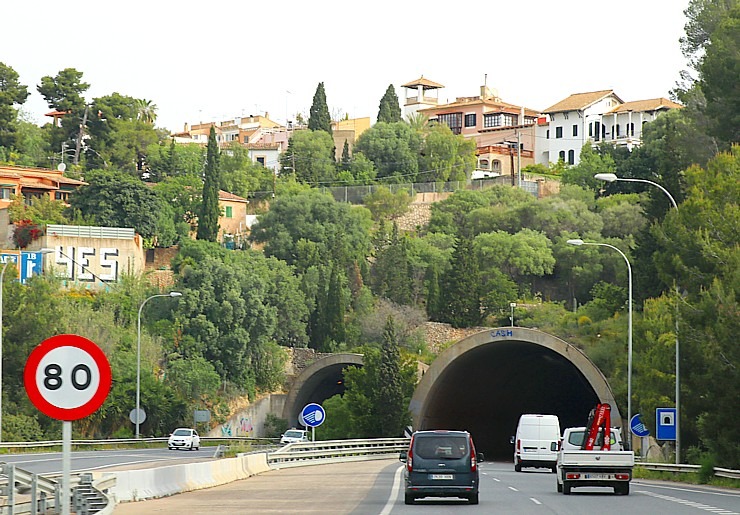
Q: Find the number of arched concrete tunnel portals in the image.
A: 2